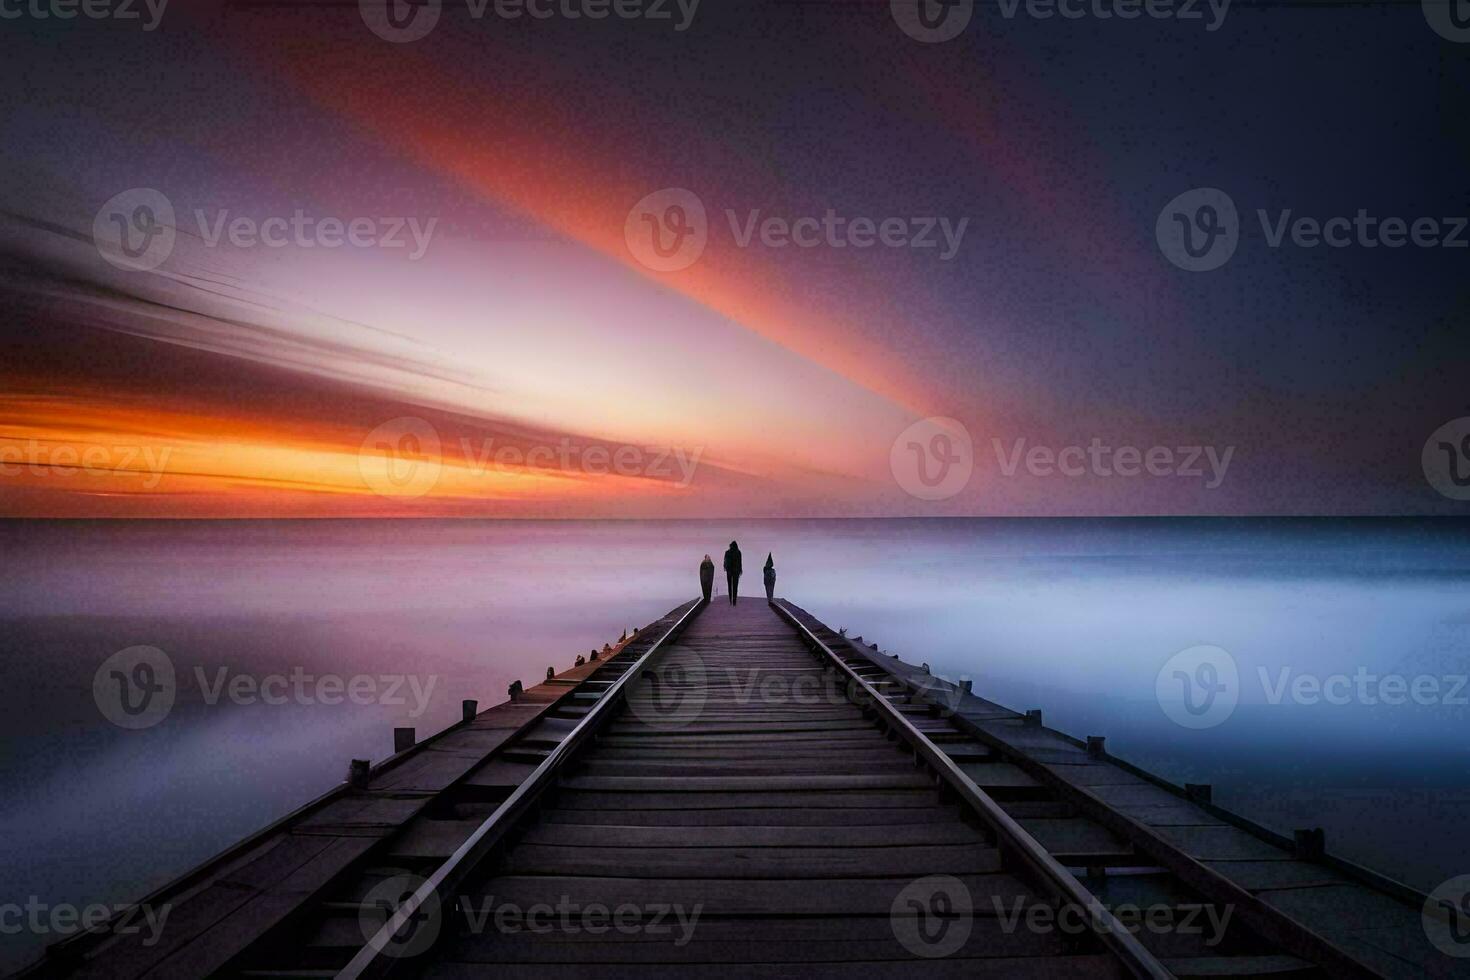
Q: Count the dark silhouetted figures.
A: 3